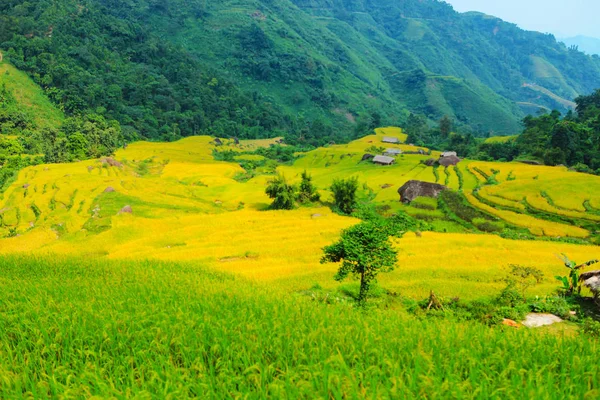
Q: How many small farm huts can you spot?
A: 4